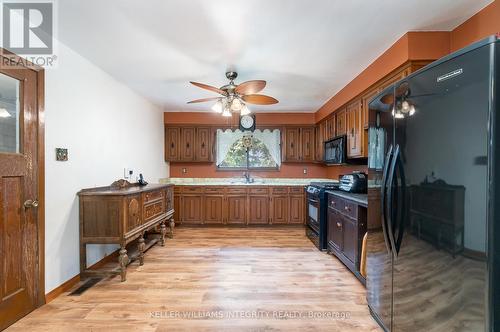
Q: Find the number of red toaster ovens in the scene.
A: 0